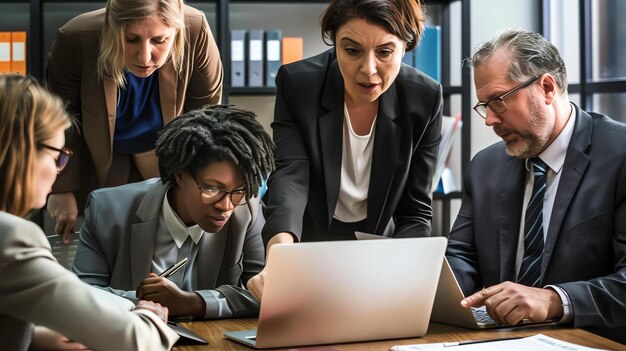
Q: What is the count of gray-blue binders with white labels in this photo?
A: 3